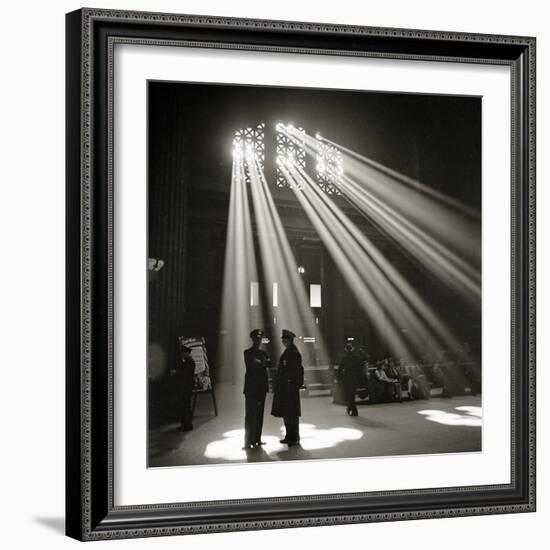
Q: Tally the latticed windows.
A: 3